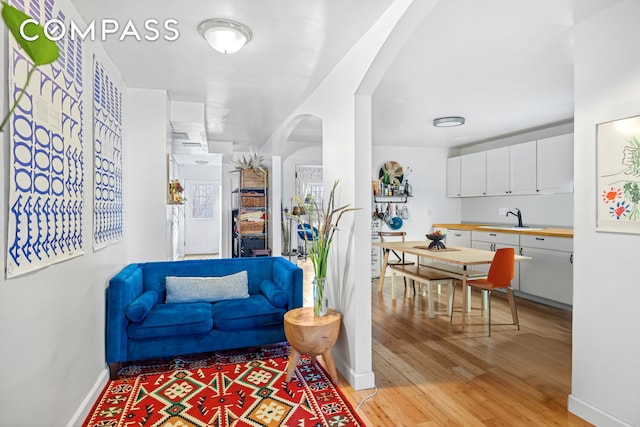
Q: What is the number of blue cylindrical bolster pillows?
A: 2